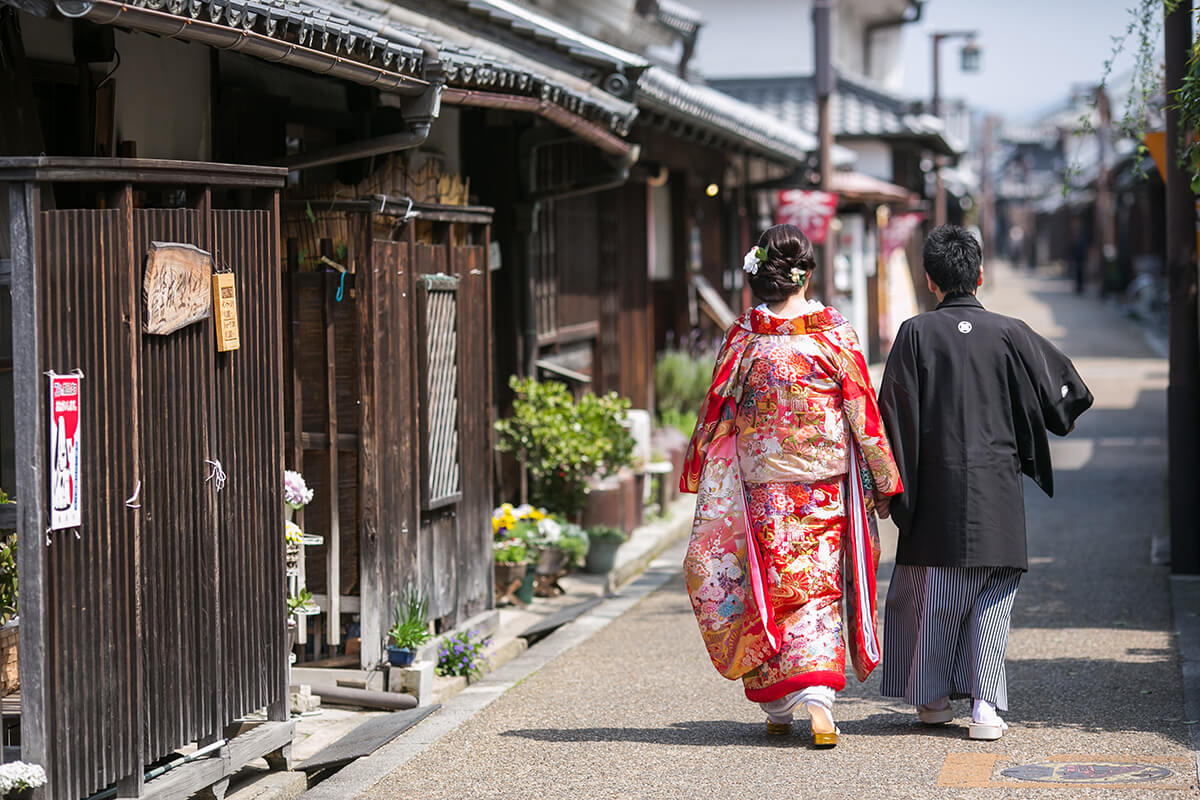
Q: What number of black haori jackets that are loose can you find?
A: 1